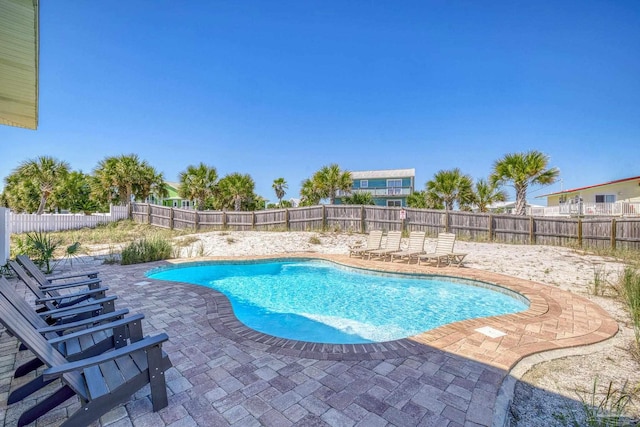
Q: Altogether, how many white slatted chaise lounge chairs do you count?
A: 4